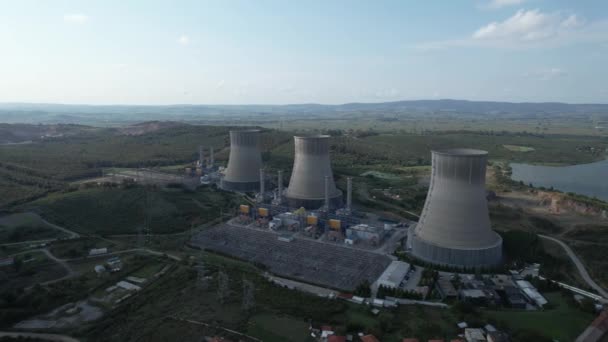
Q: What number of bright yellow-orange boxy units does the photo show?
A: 4